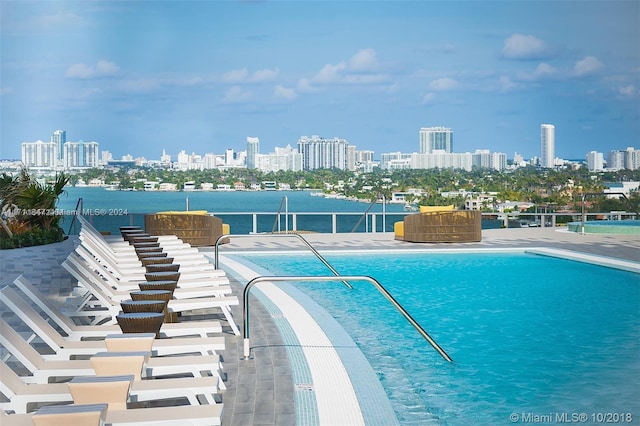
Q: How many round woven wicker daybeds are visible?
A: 2